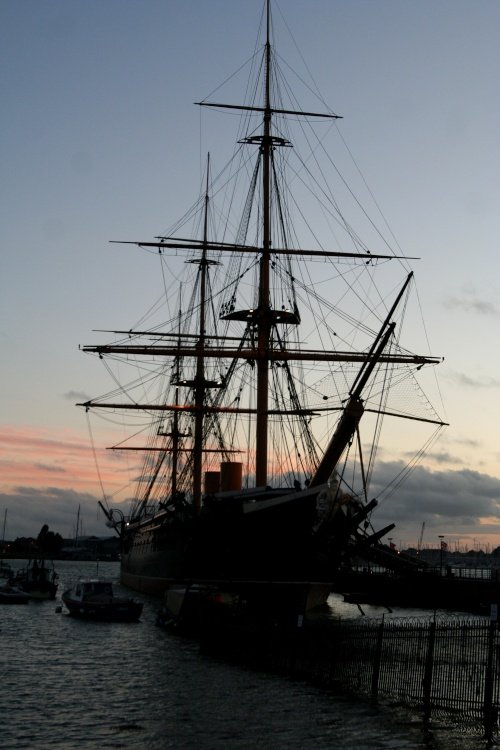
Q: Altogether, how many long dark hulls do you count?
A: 1